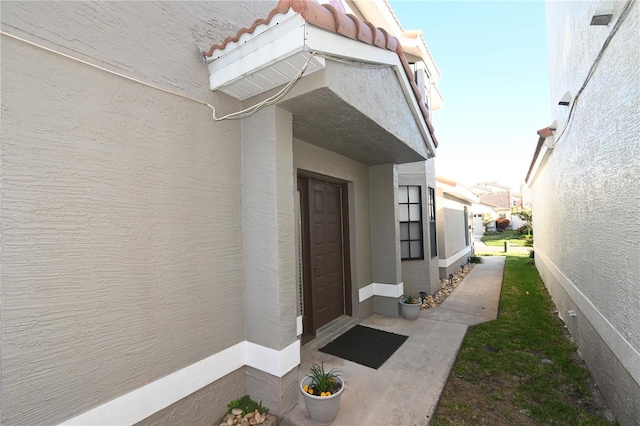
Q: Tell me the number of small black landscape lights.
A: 3